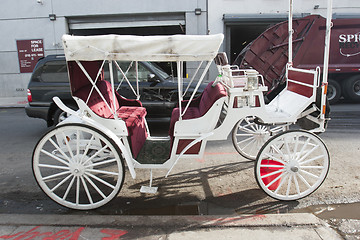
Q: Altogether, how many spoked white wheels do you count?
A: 3